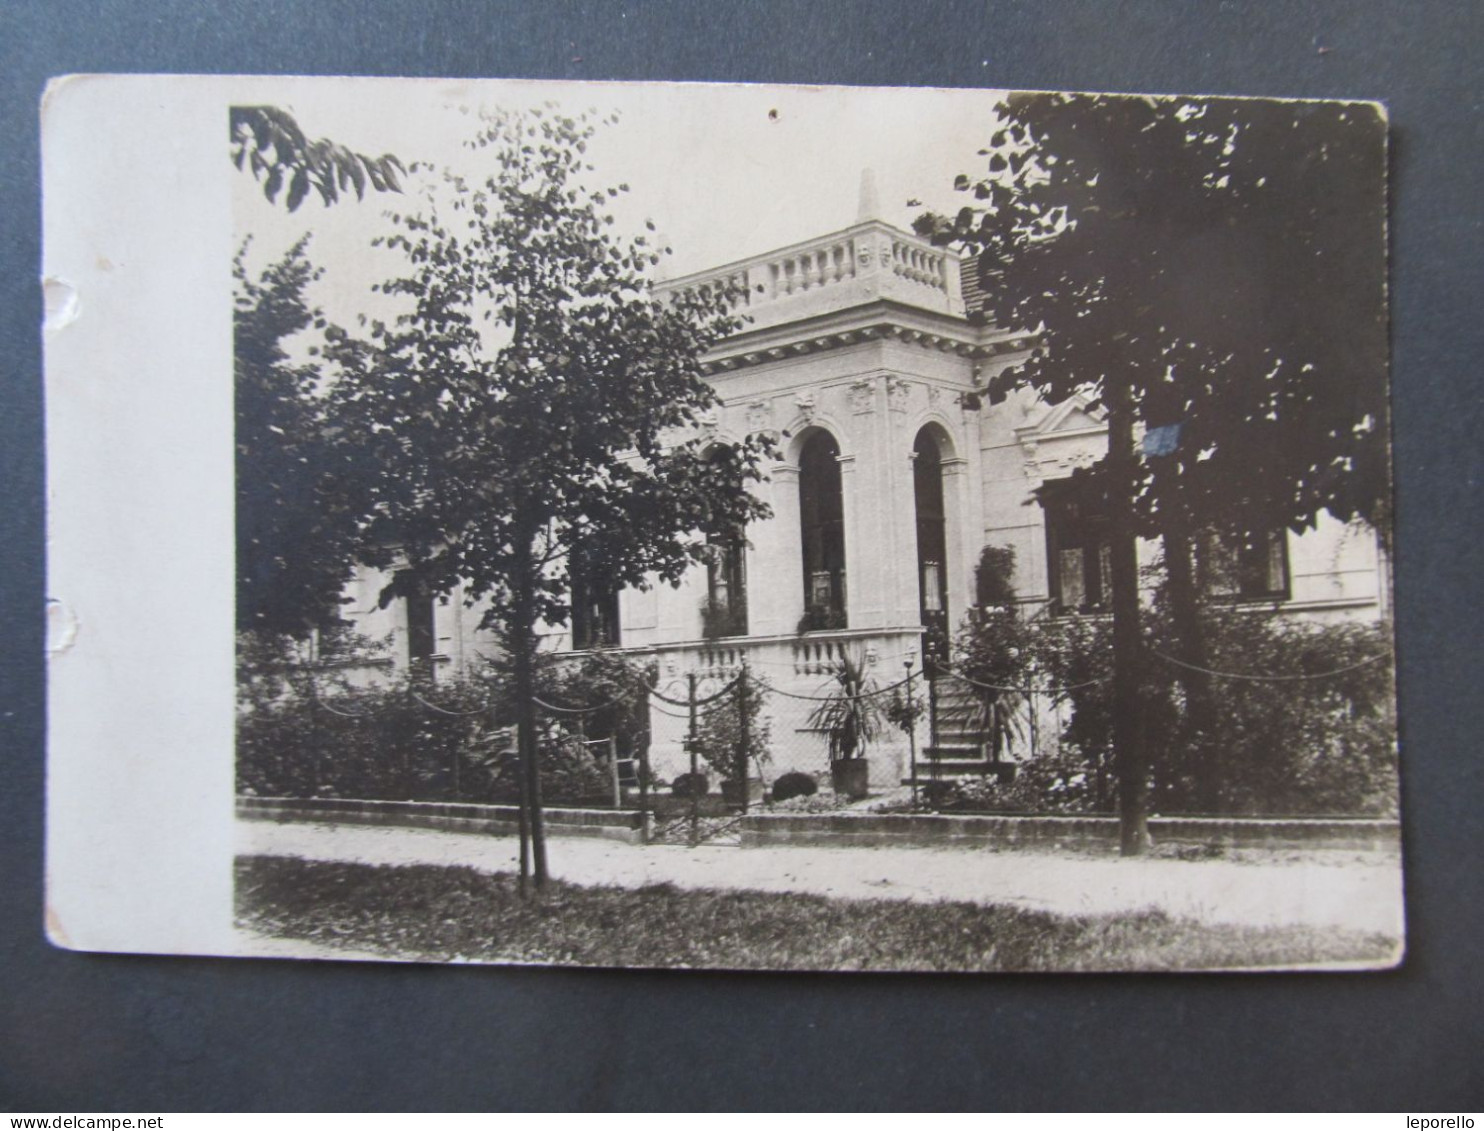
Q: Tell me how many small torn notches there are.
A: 2